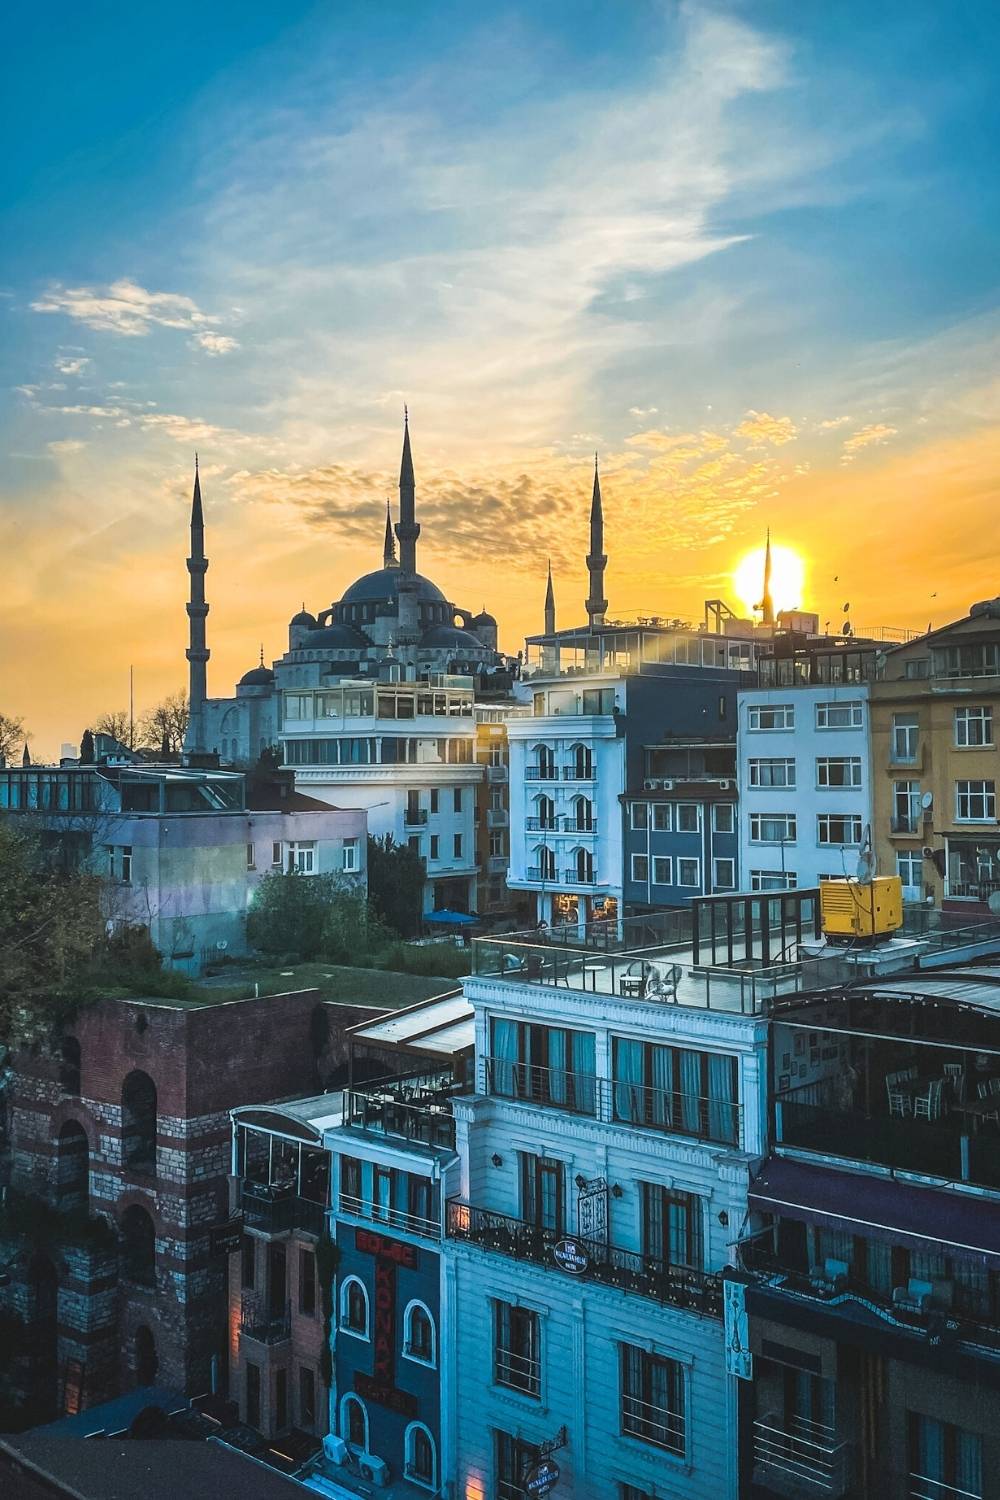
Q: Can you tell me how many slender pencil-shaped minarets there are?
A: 6